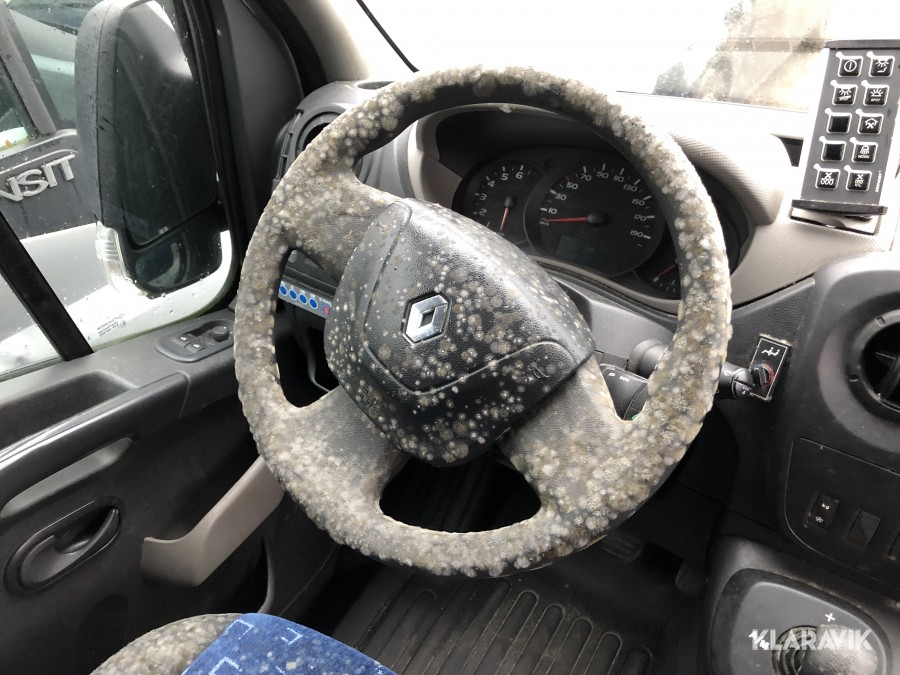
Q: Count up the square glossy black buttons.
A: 10